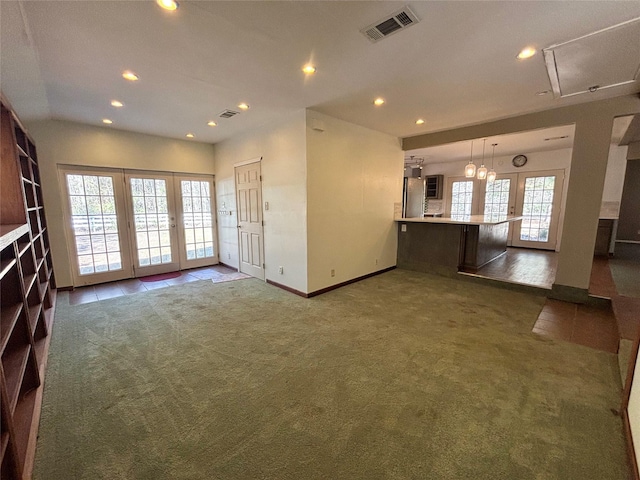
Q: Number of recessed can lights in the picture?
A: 11